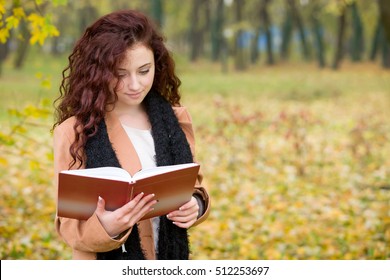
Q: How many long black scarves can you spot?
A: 1